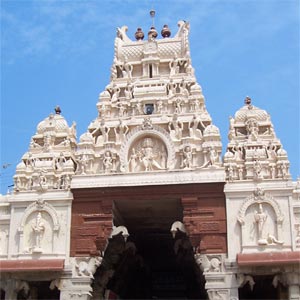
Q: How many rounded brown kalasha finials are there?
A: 5